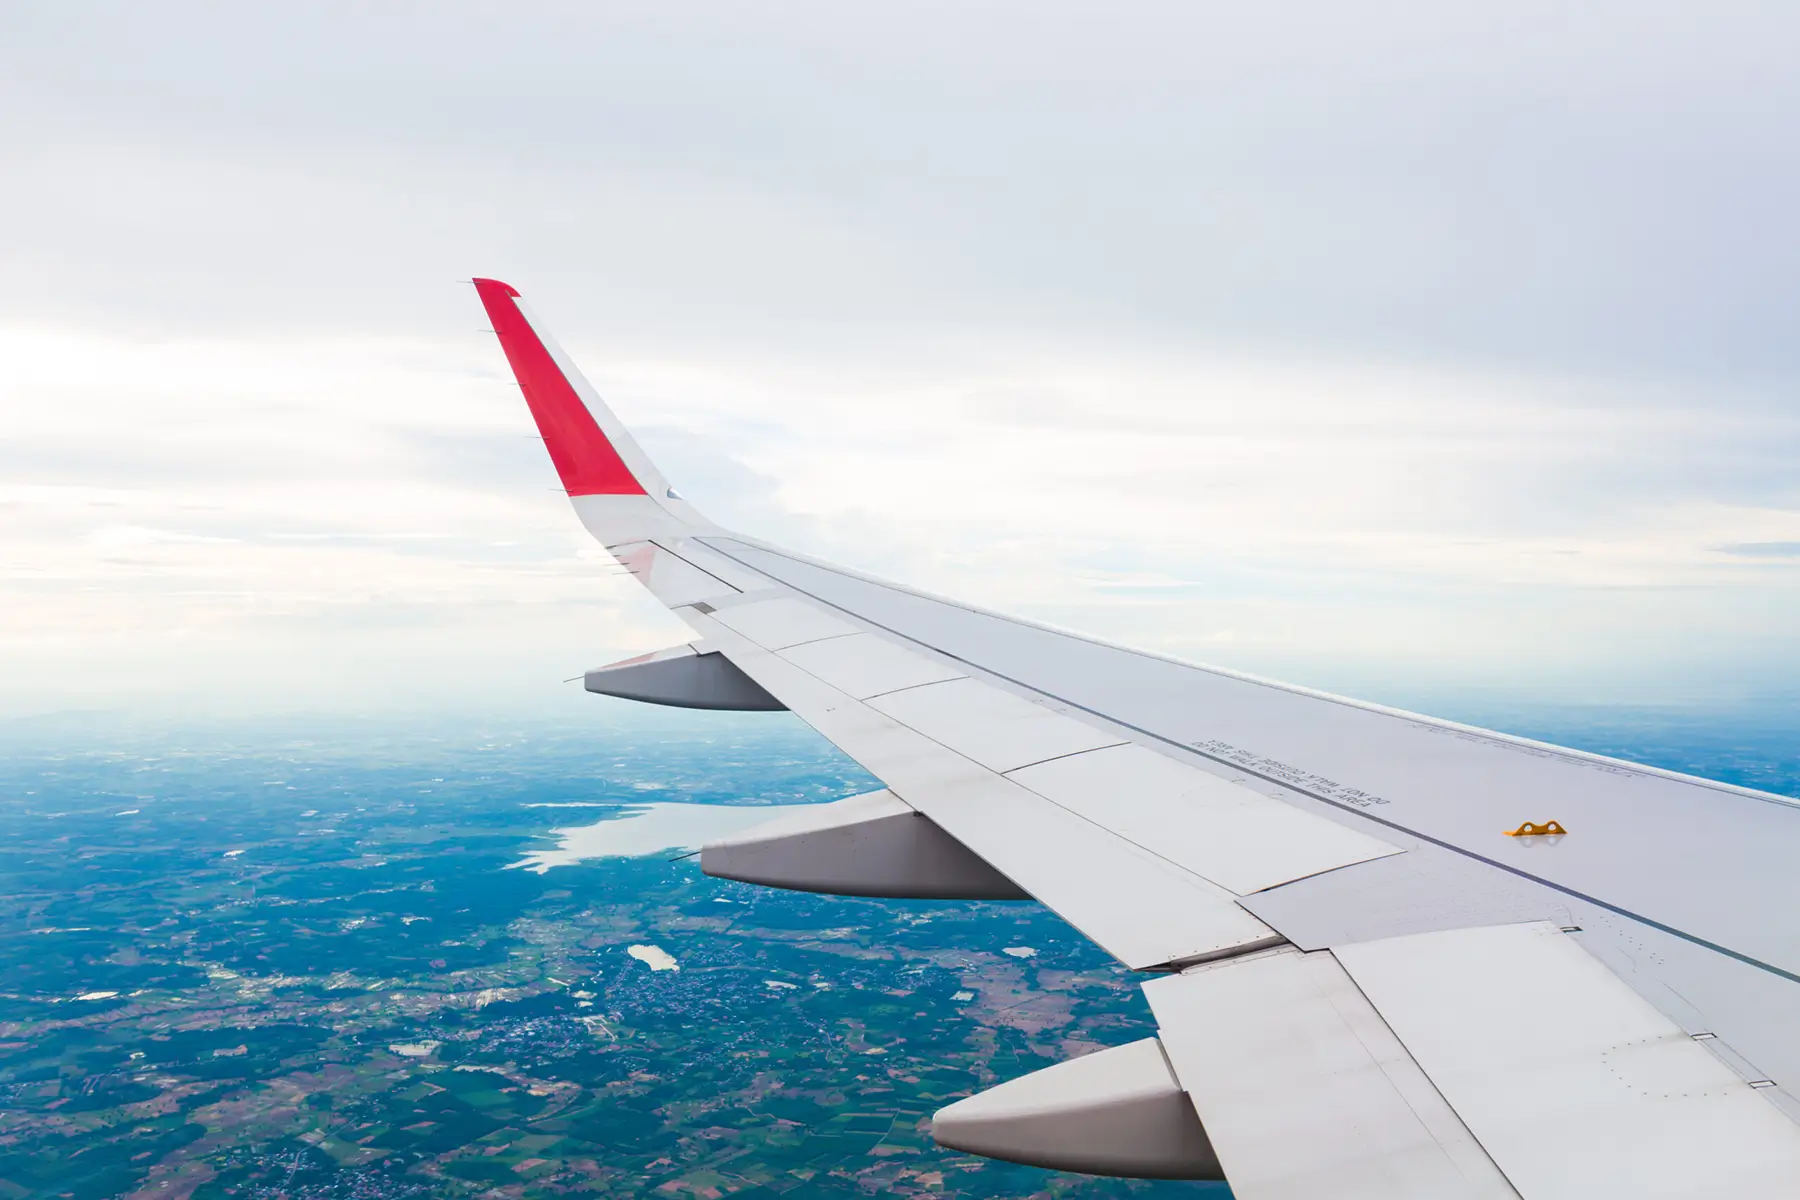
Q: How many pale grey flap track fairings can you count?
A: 3